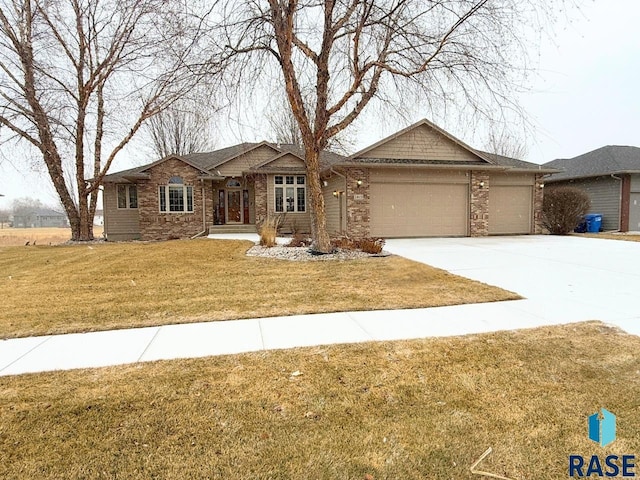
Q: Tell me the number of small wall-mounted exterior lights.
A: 4